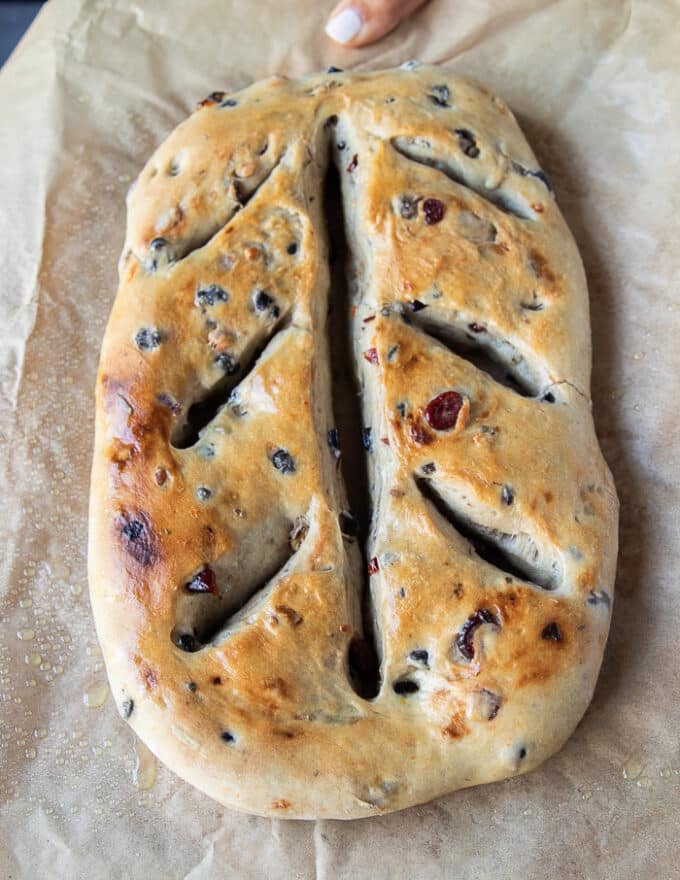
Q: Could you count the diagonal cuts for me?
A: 6